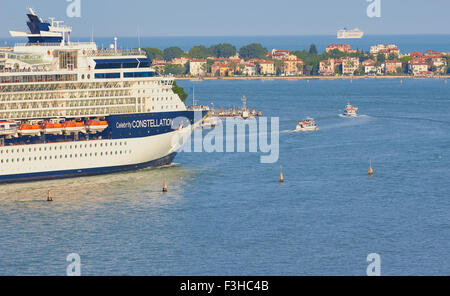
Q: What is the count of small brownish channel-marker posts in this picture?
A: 4